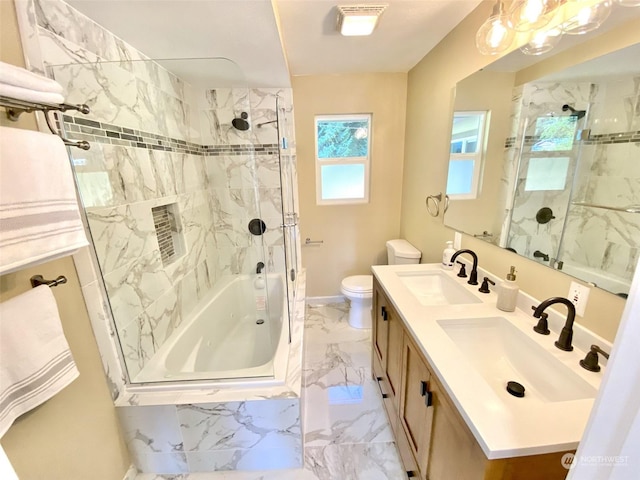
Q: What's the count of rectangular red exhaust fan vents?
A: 0